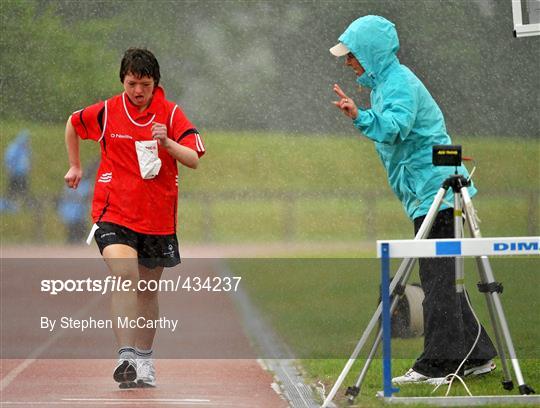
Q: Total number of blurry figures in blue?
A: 2